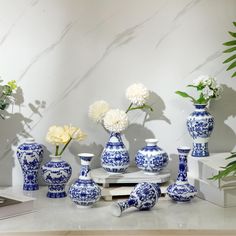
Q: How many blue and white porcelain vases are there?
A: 8